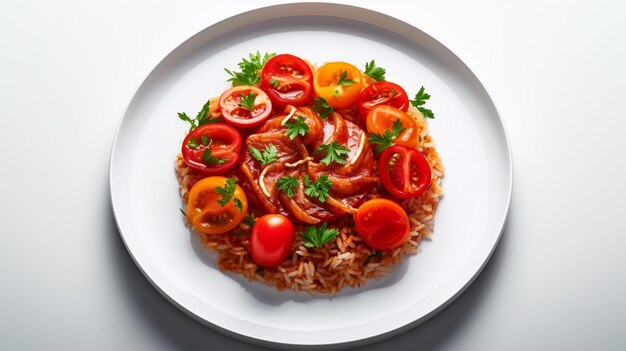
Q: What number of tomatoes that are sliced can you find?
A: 9